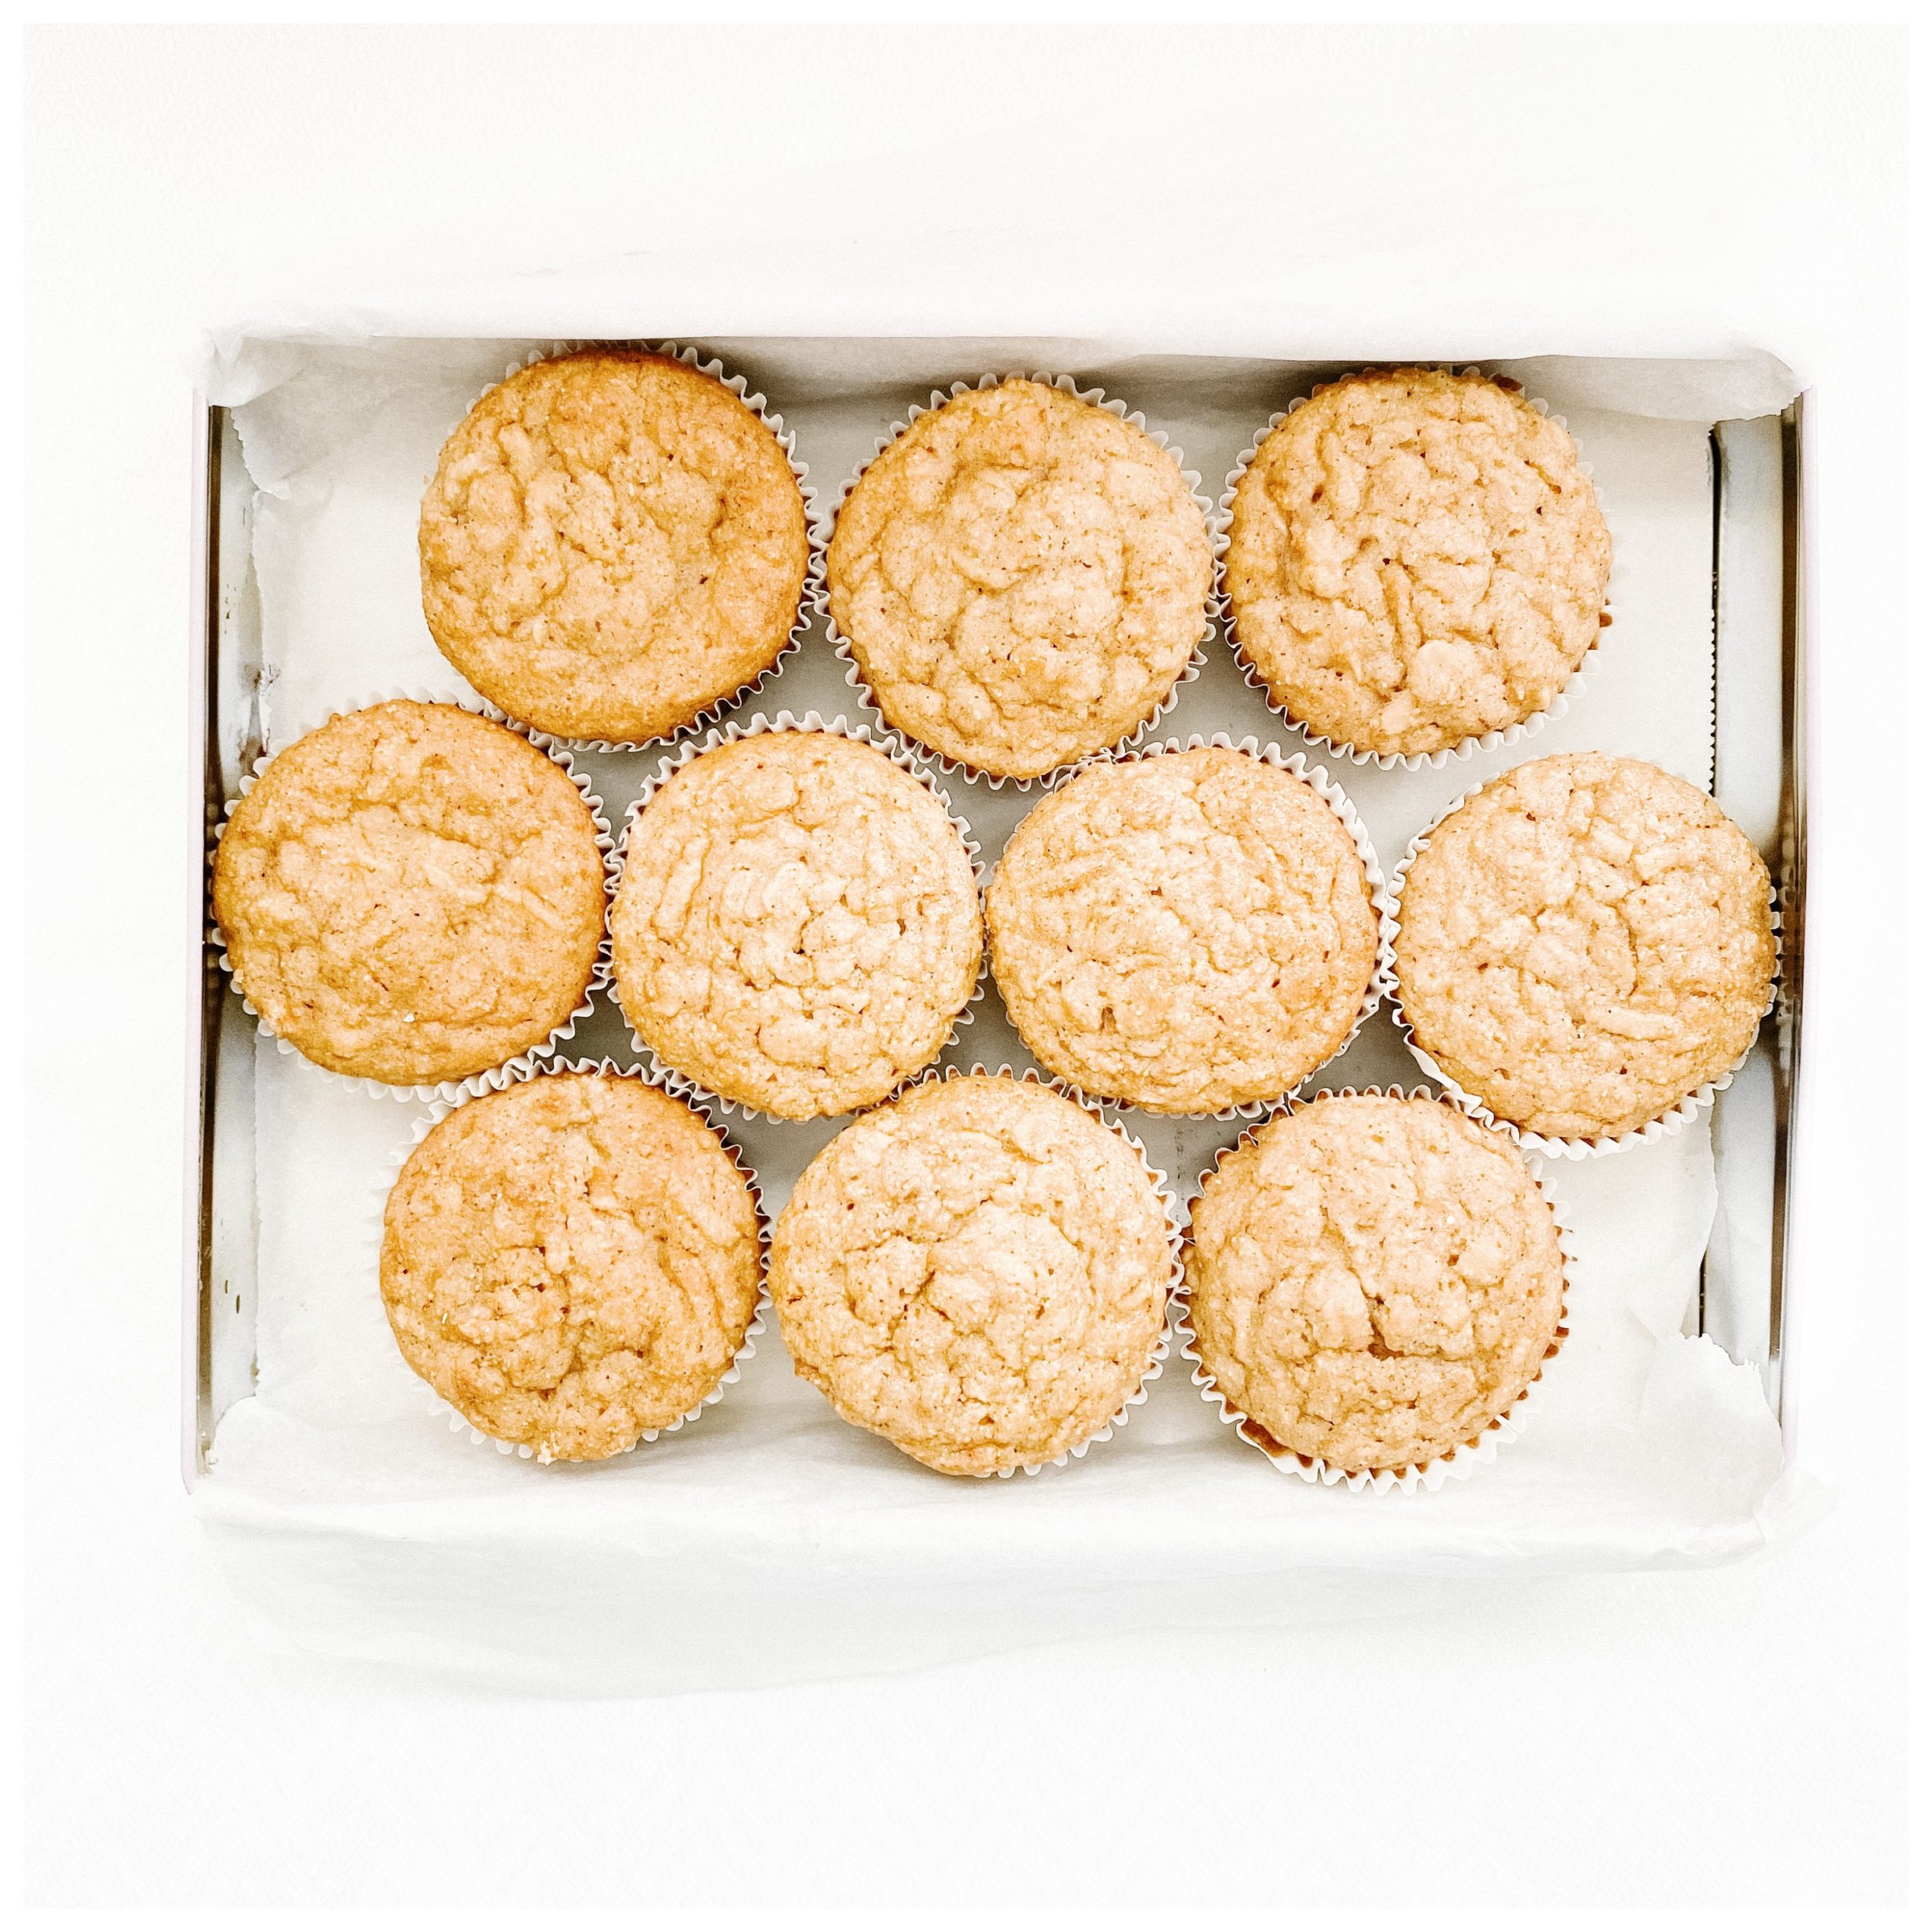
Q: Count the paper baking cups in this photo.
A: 10